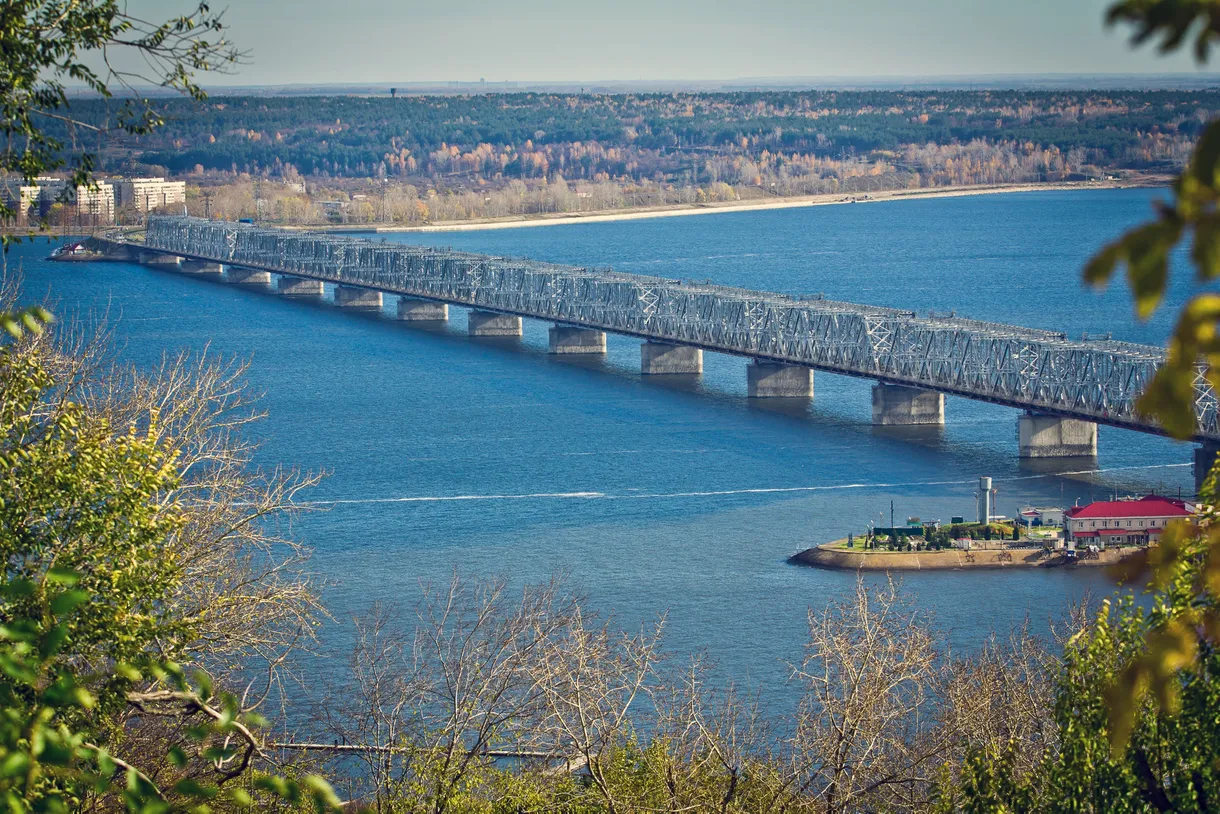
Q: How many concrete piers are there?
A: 13